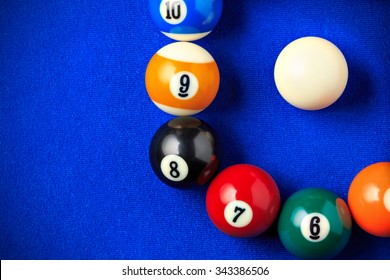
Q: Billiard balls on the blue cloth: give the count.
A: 7